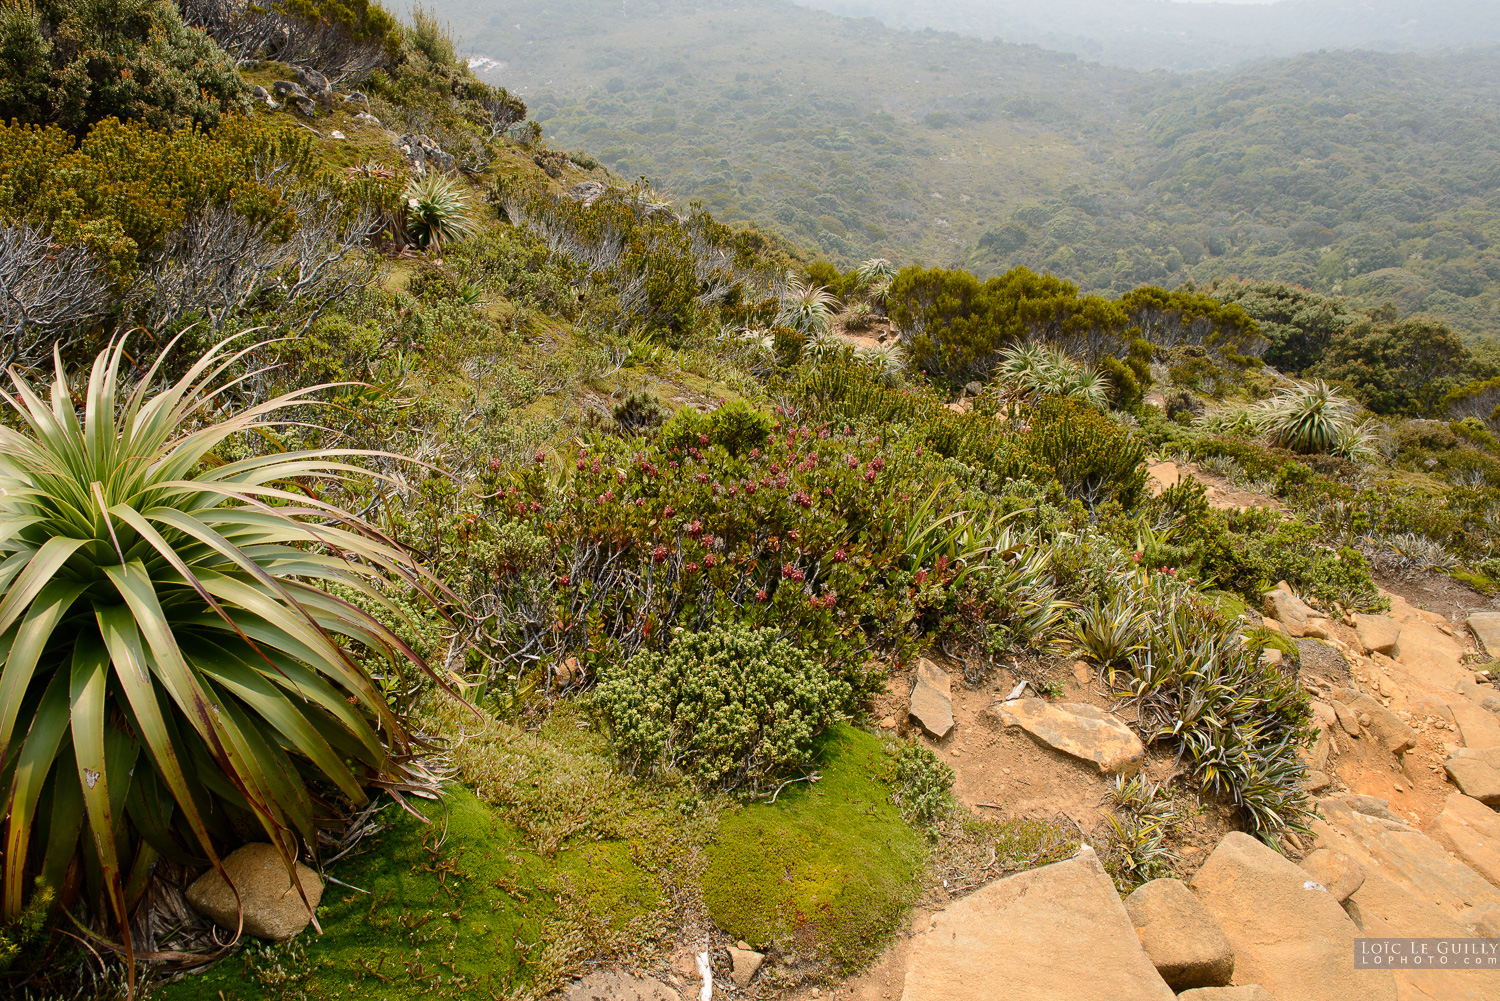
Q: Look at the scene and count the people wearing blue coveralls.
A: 0